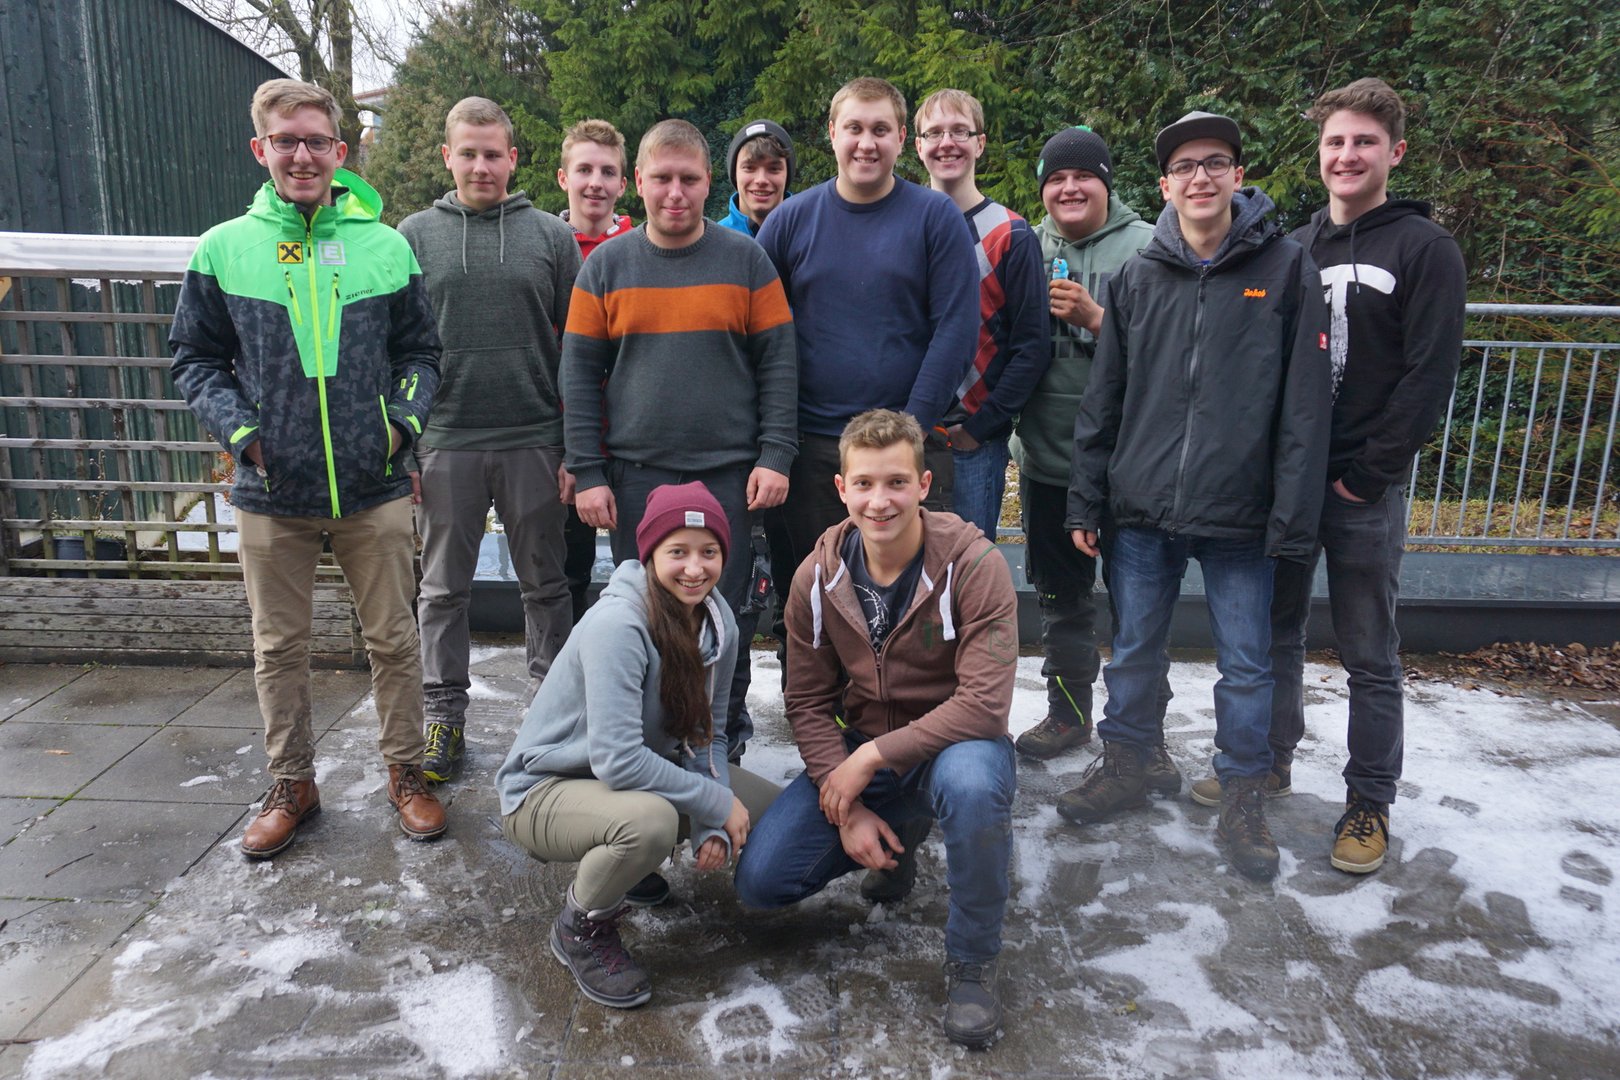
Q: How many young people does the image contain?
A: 12